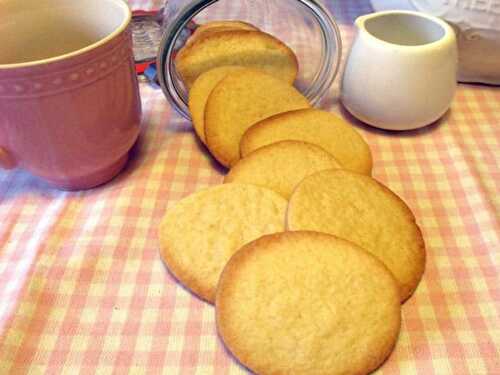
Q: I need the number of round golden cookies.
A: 9